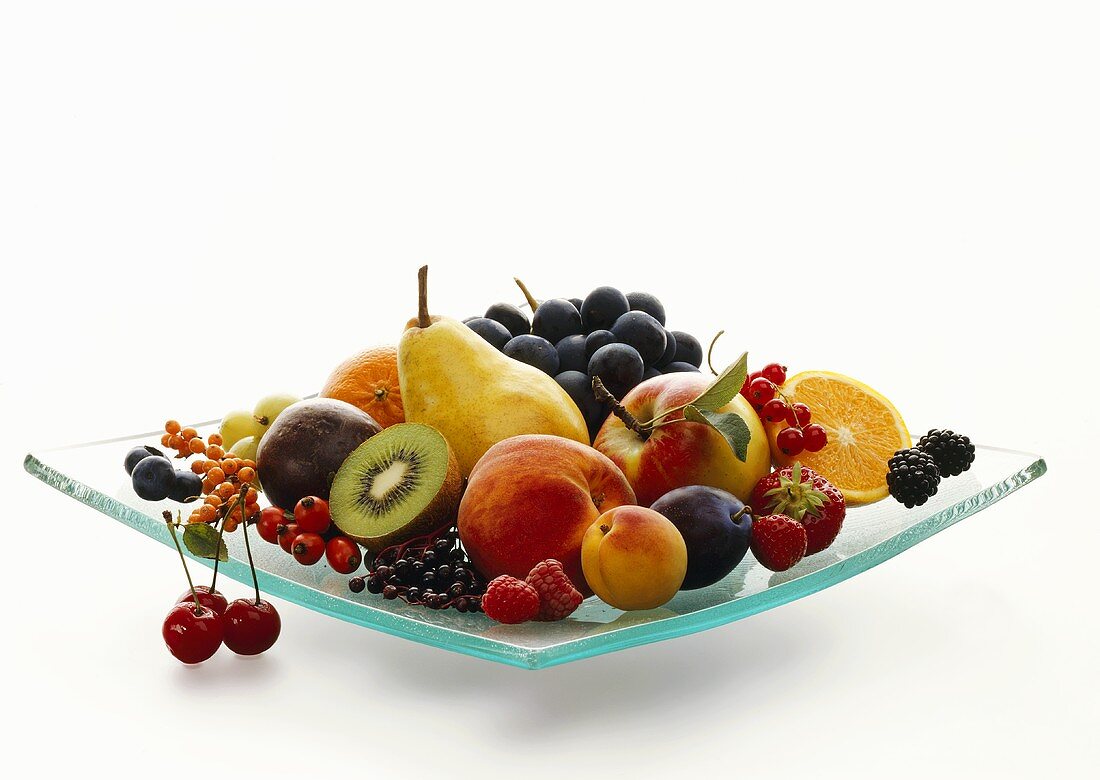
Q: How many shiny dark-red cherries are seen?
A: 3